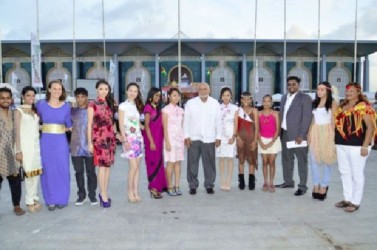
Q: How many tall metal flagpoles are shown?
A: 8